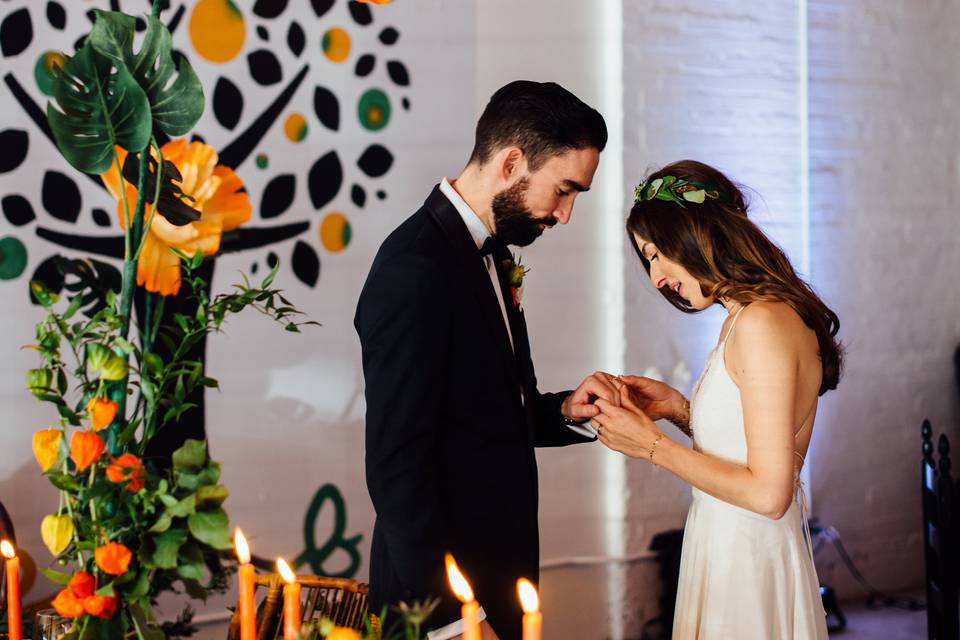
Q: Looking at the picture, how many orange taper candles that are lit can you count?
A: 5